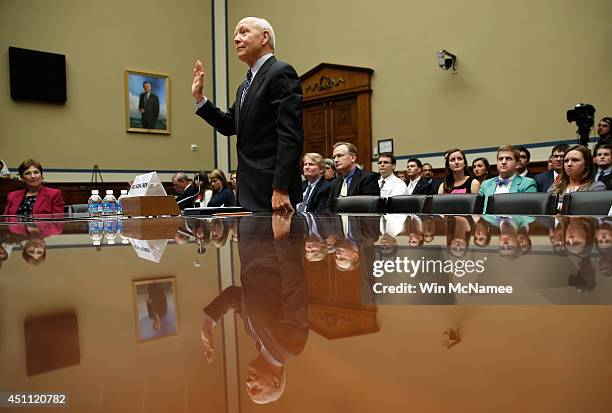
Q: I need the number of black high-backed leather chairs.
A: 5